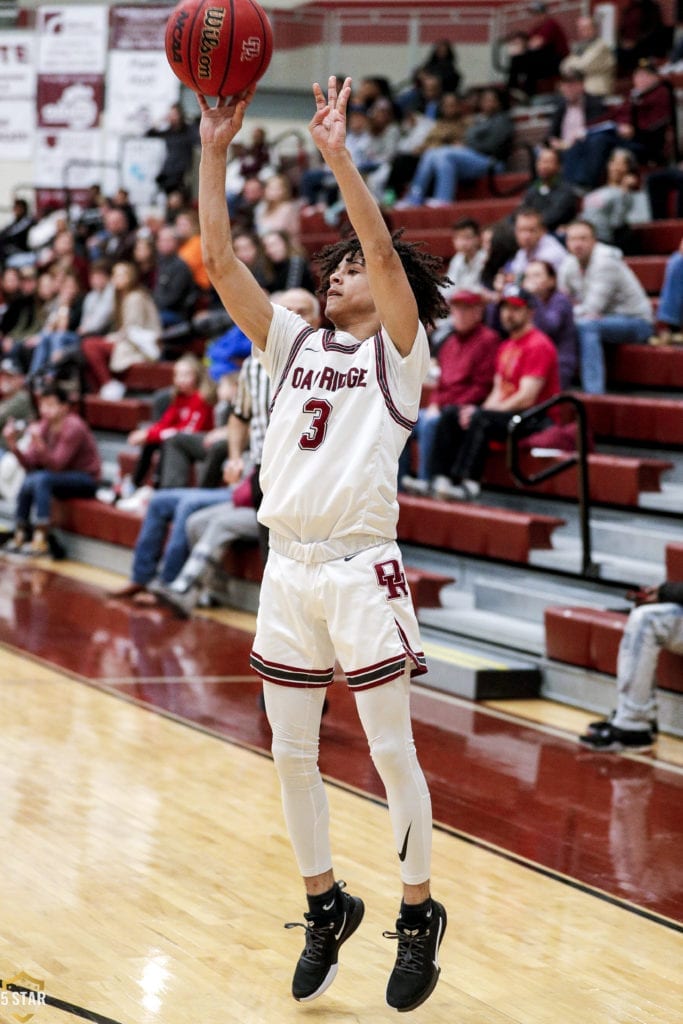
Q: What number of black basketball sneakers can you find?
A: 2